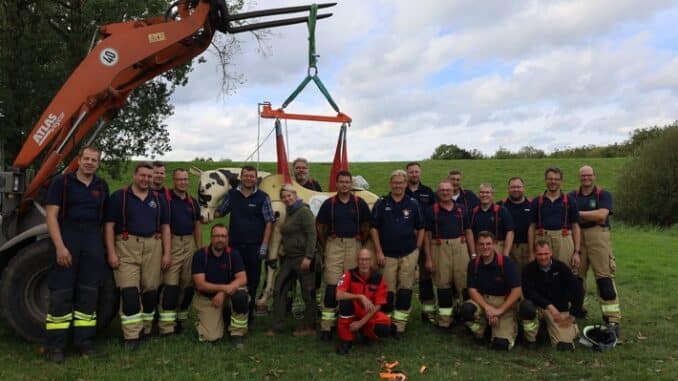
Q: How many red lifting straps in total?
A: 2